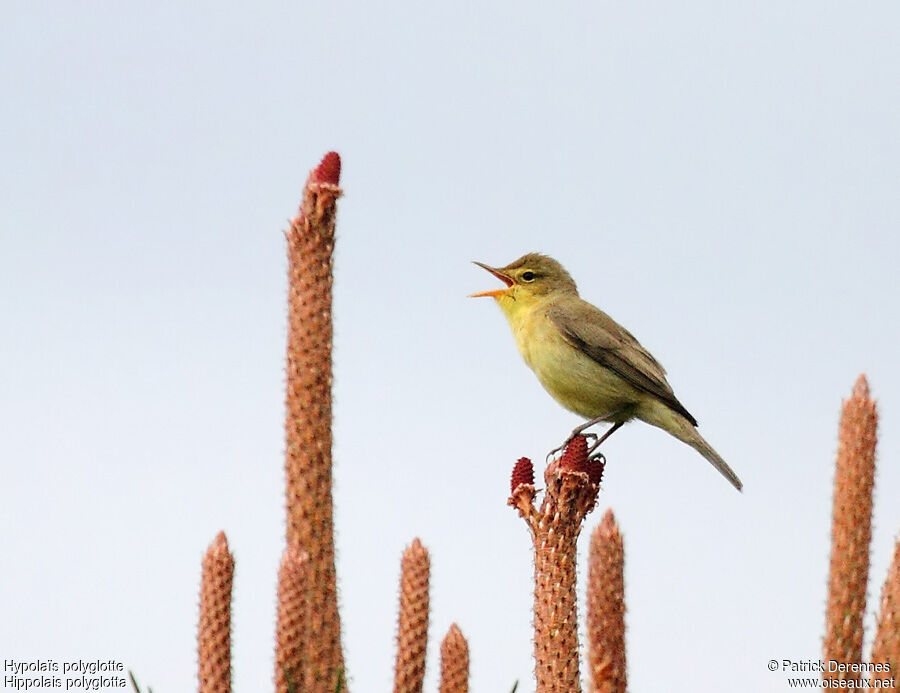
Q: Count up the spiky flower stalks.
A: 9